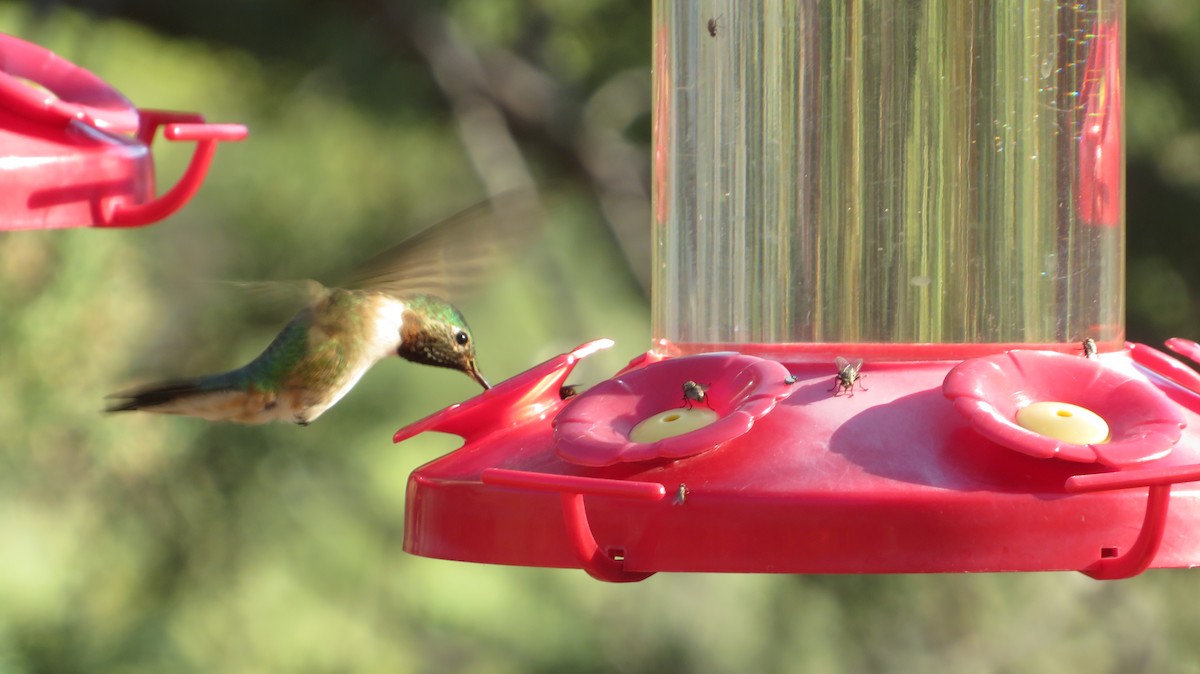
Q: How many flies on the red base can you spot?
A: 6